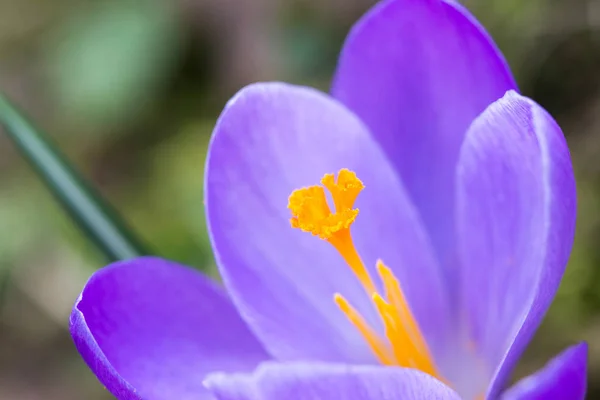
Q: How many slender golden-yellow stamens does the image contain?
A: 3